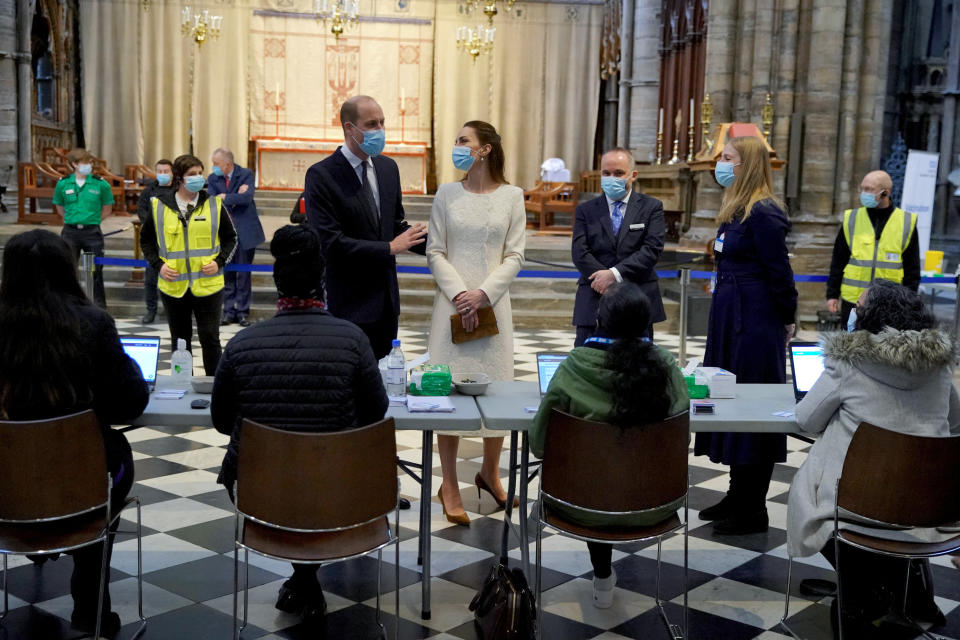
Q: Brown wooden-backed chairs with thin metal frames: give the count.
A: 4